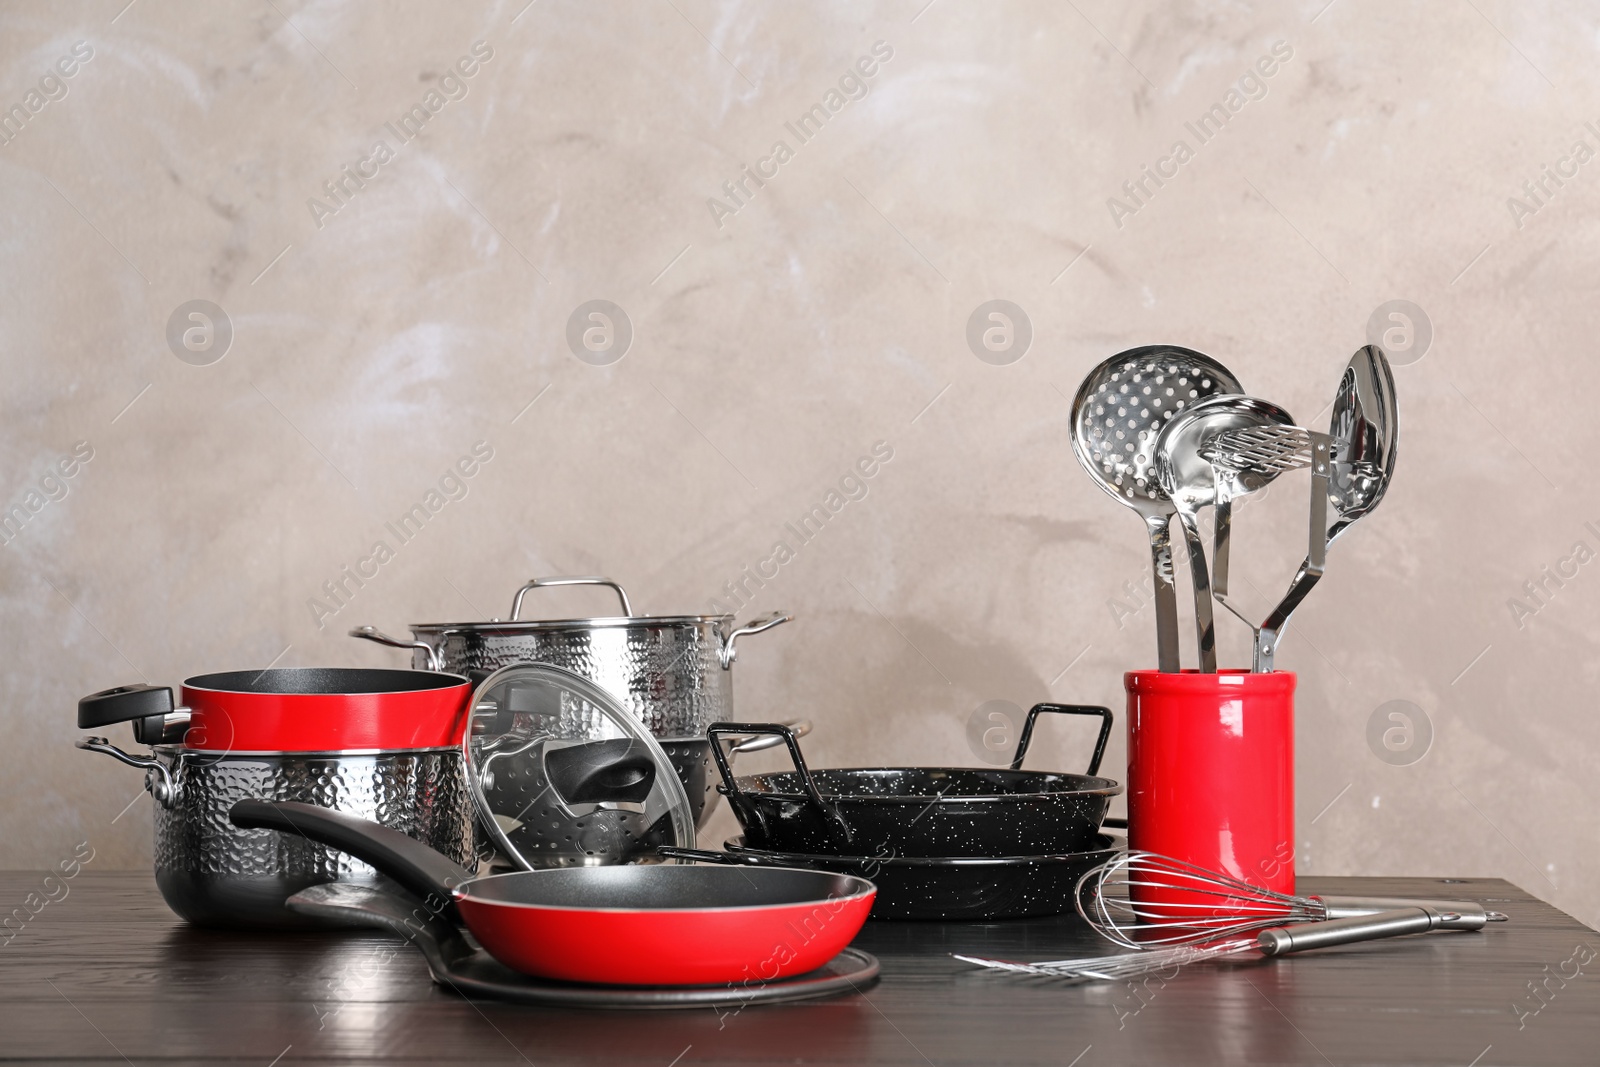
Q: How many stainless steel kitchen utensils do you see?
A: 6